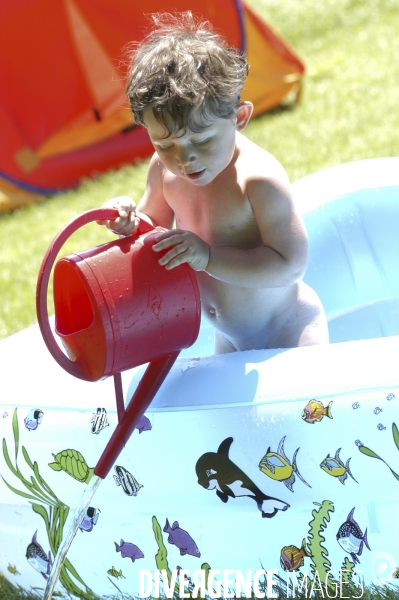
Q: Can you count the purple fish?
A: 3